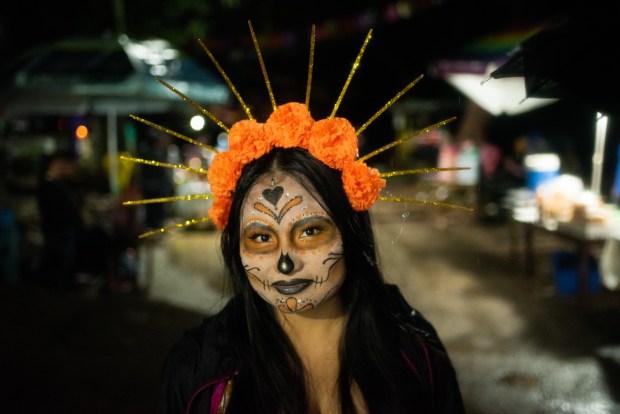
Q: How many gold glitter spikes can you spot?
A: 13